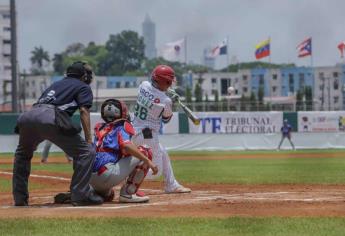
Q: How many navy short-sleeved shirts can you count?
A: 1